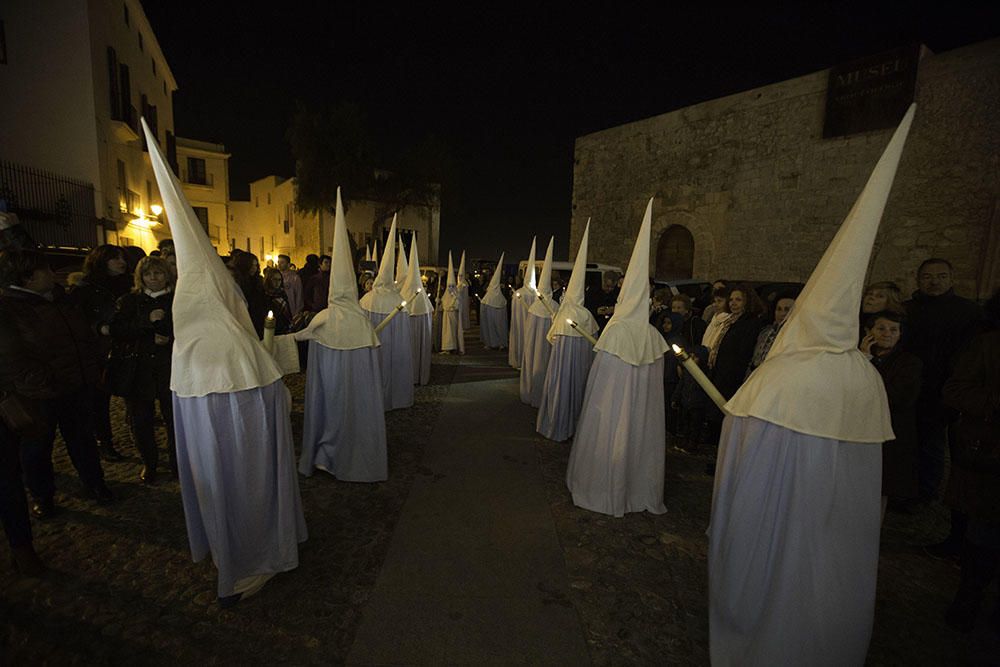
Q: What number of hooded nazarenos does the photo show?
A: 15